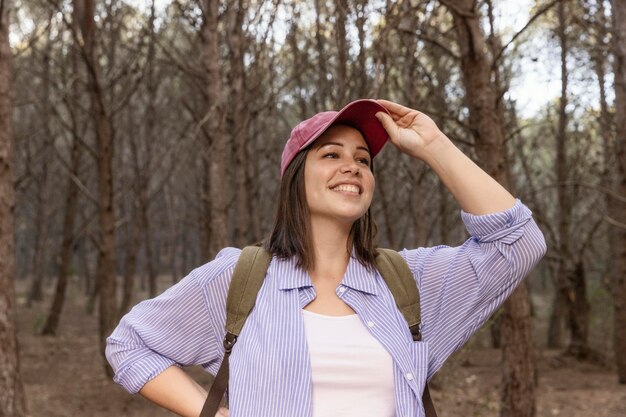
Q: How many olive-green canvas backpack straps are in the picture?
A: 2